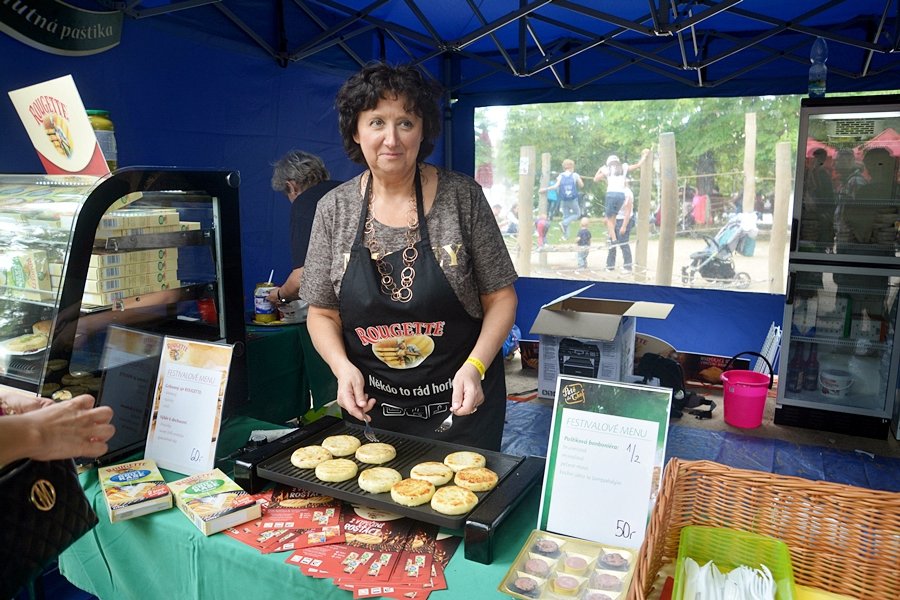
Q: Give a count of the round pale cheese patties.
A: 10